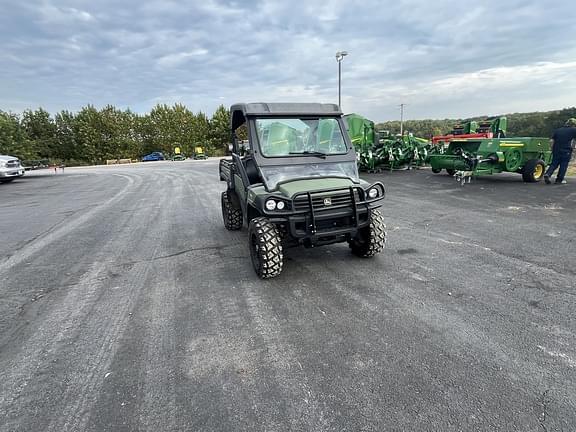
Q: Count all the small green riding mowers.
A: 2